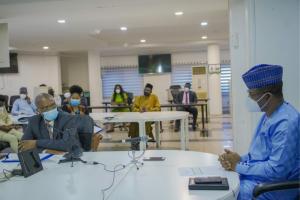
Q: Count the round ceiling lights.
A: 7